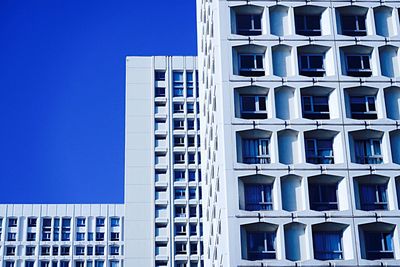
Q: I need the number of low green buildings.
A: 0